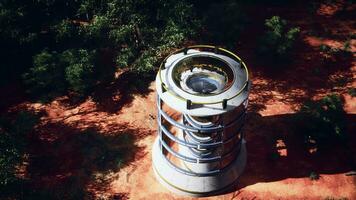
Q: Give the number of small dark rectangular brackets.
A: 8